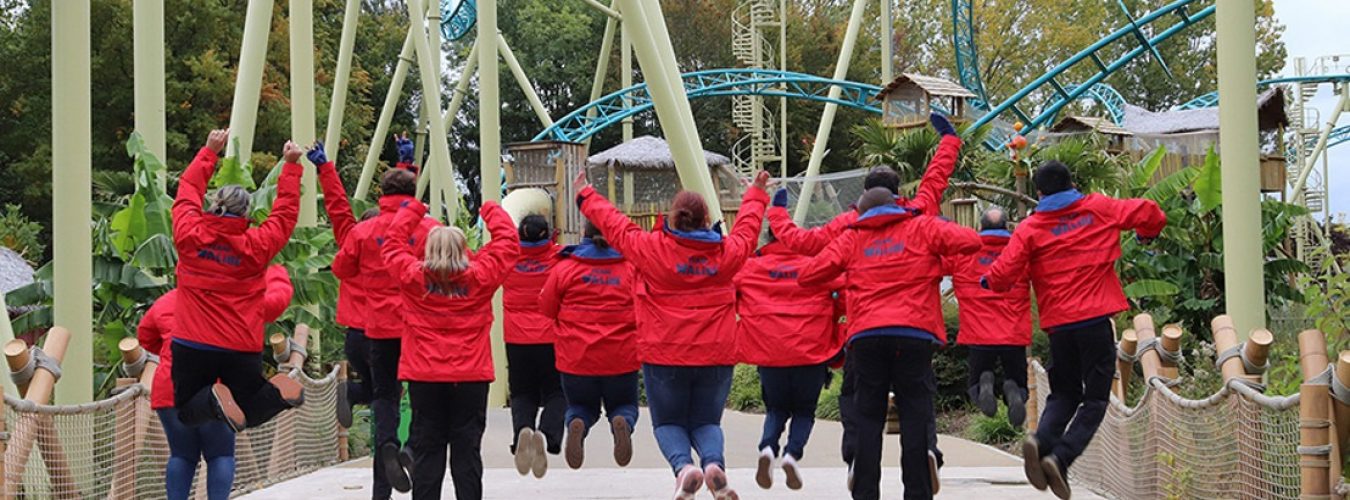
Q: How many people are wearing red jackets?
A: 13